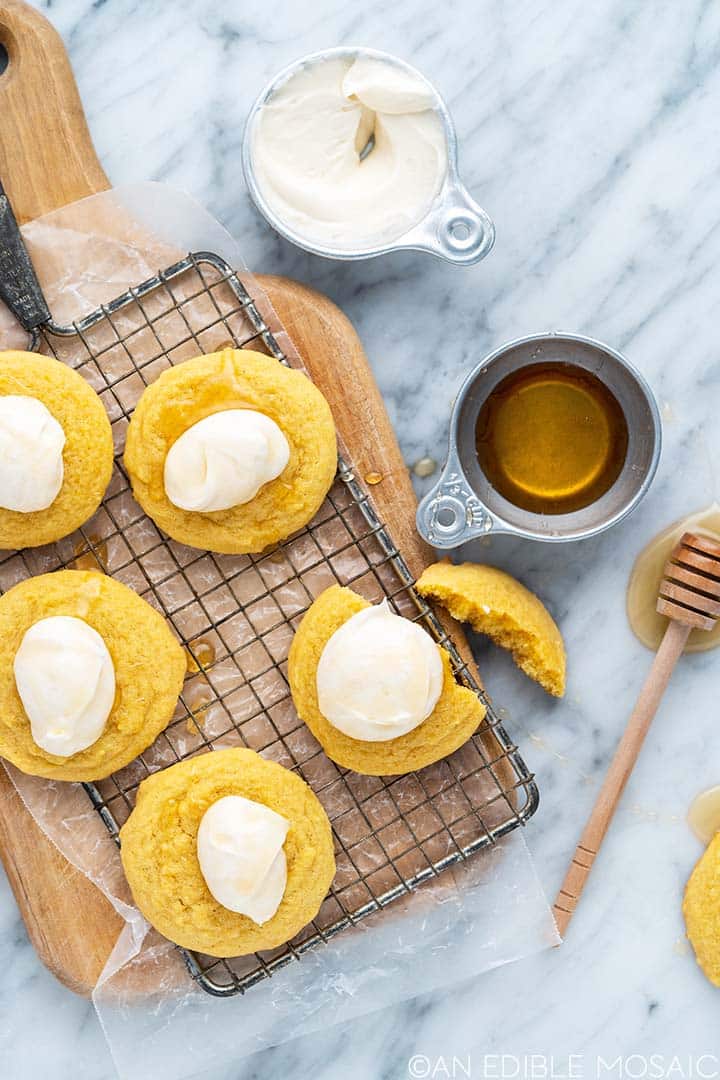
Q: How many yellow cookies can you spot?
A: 6